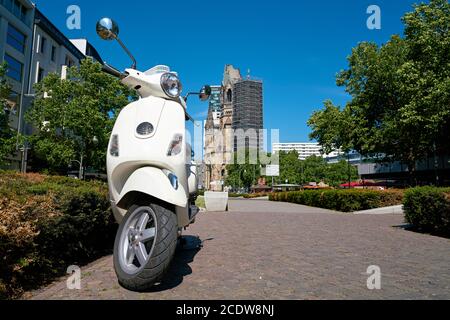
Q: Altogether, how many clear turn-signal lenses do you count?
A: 2